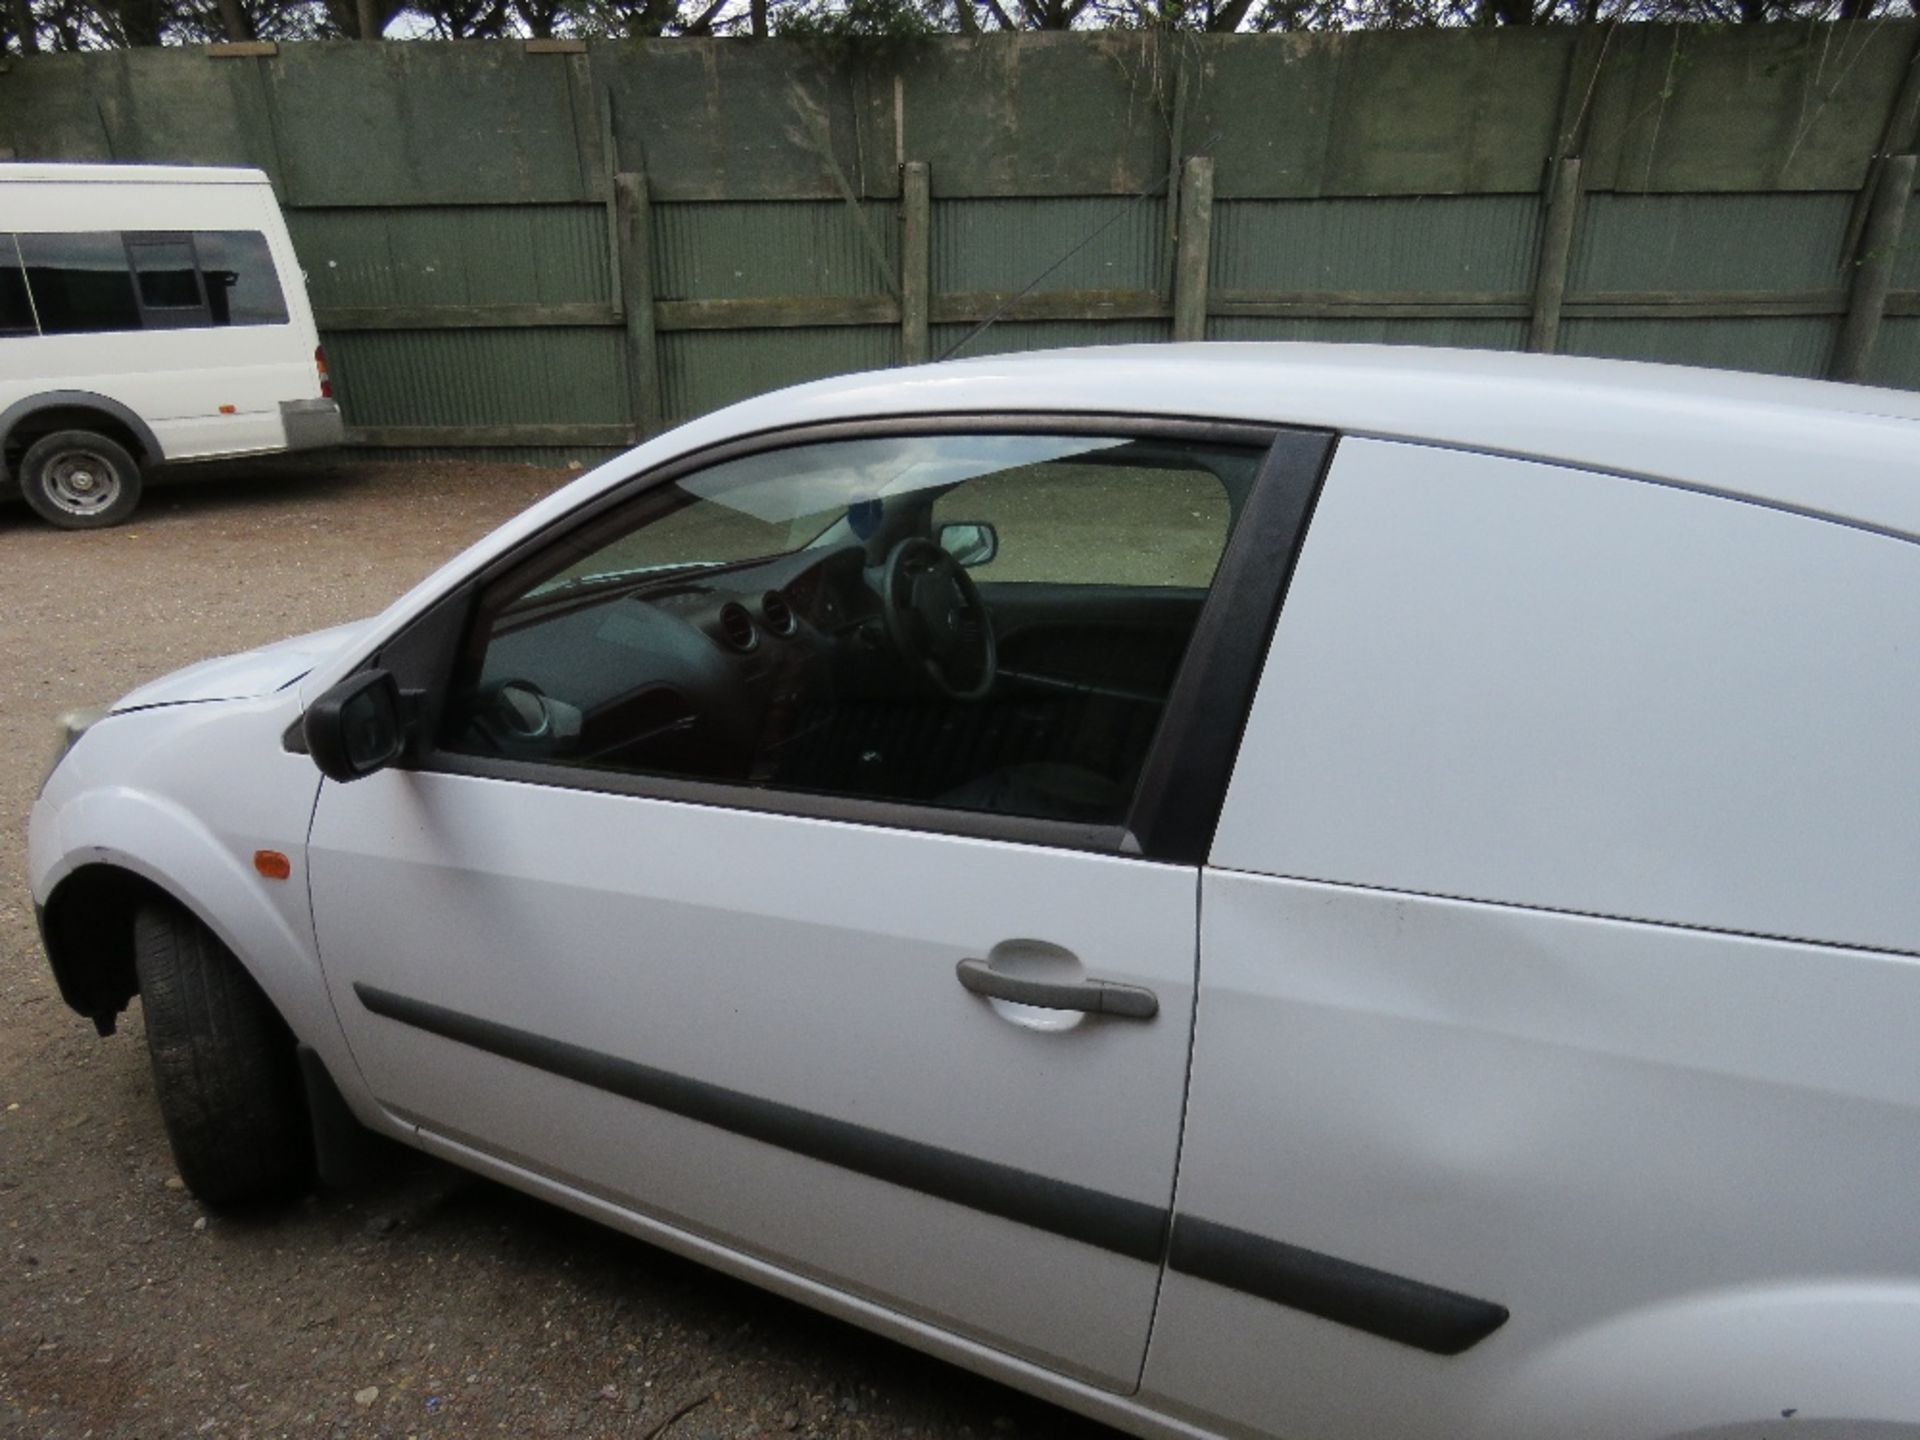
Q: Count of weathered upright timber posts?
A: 5